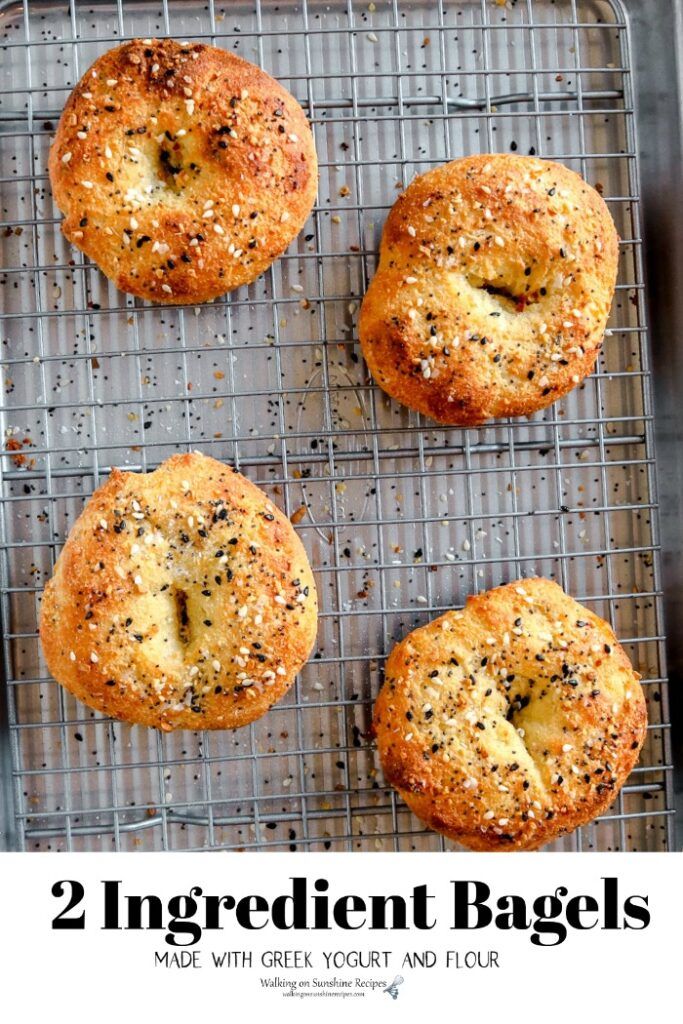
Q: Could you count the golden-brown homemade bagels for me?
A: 4